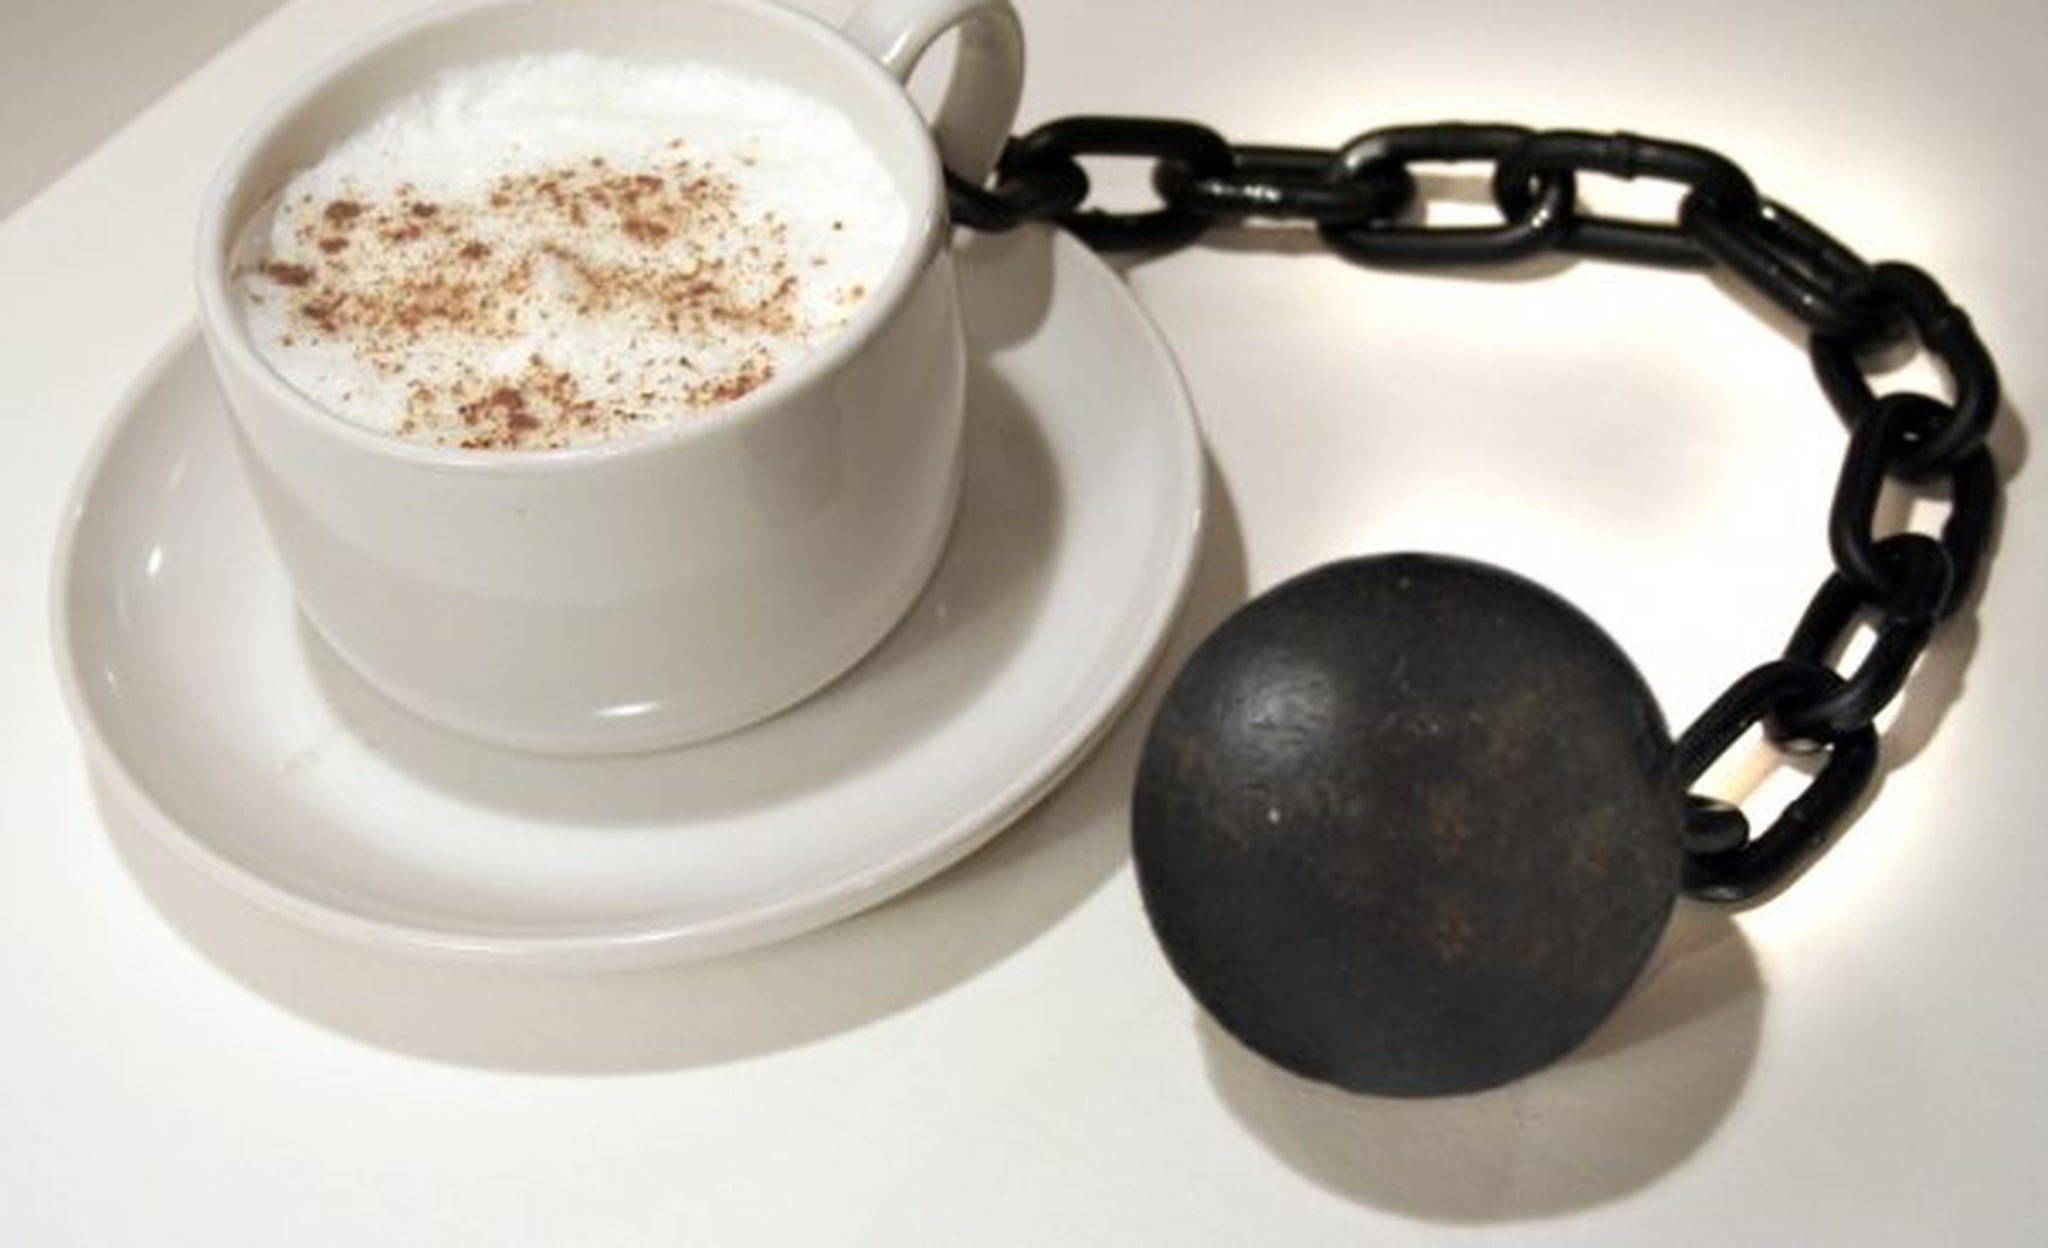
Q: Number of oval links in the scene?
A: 10